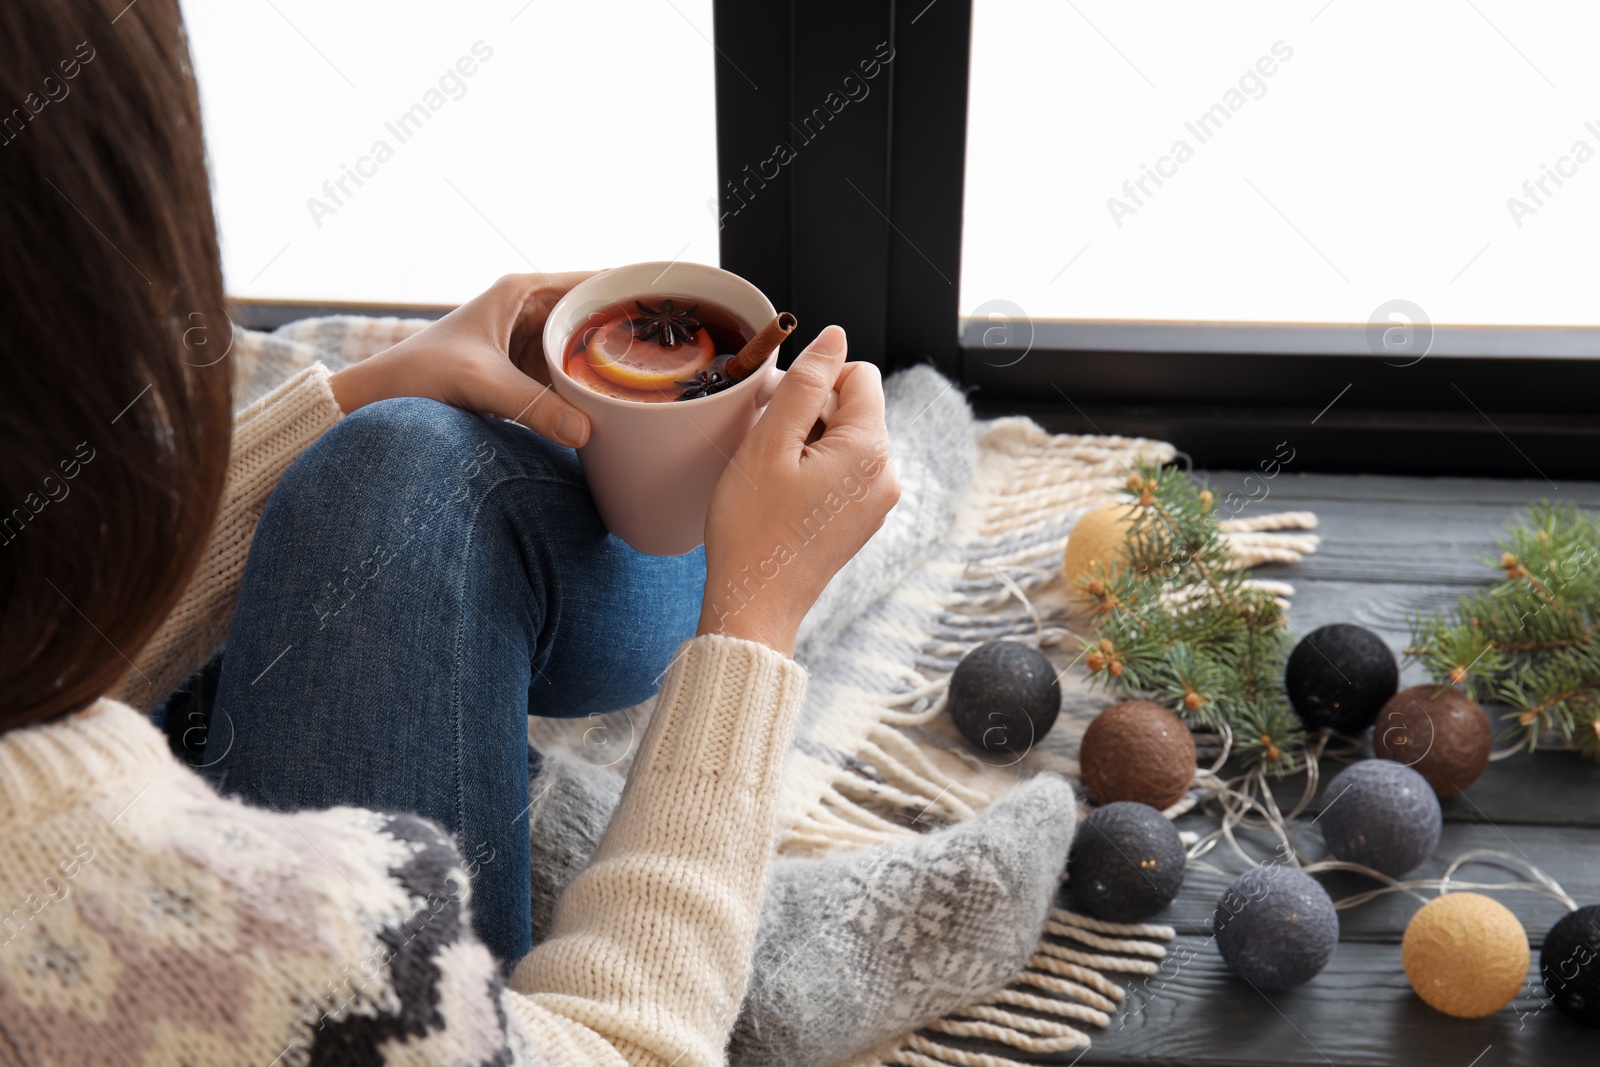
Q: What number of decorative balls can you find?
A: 10